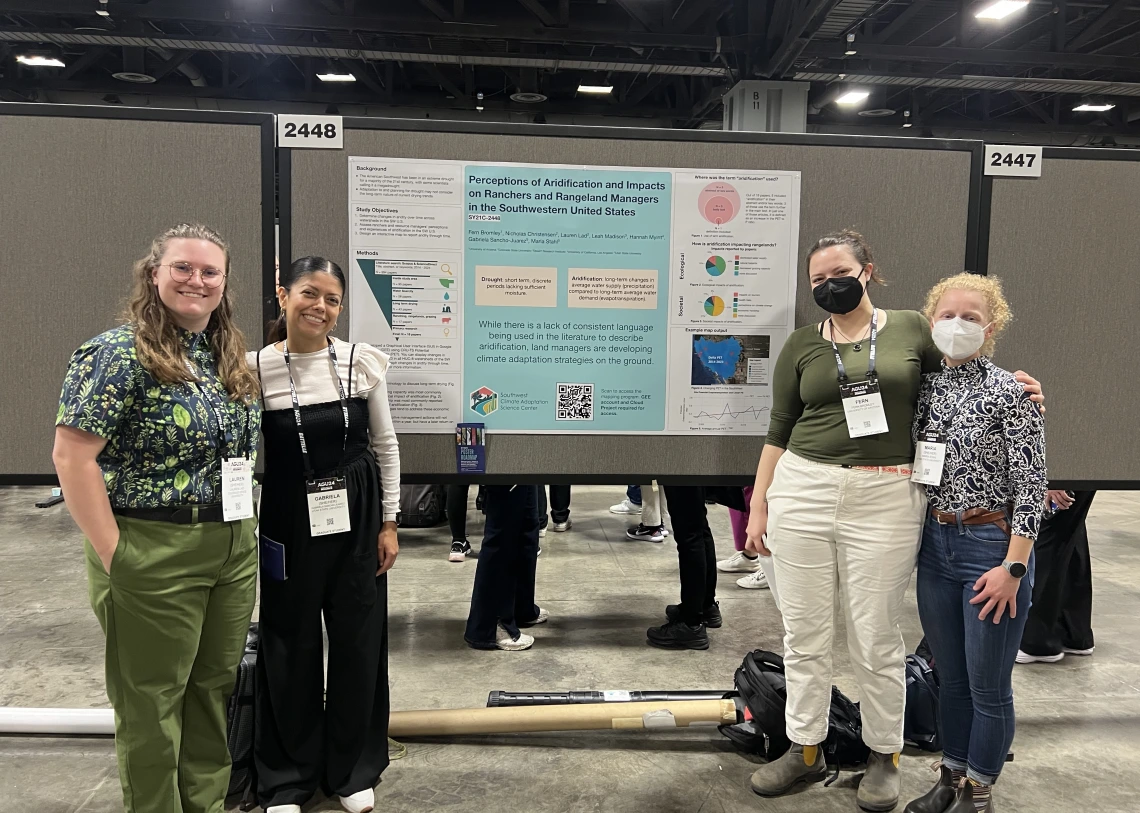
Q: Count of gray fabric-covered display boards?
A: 3